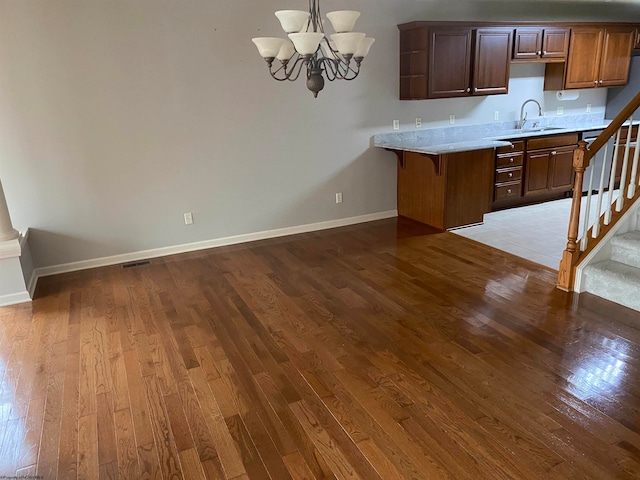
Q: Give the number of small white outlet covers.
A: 8